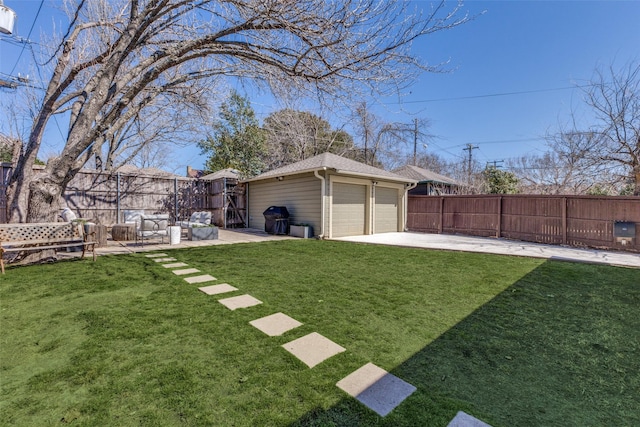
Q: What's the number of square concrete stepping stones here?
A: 11